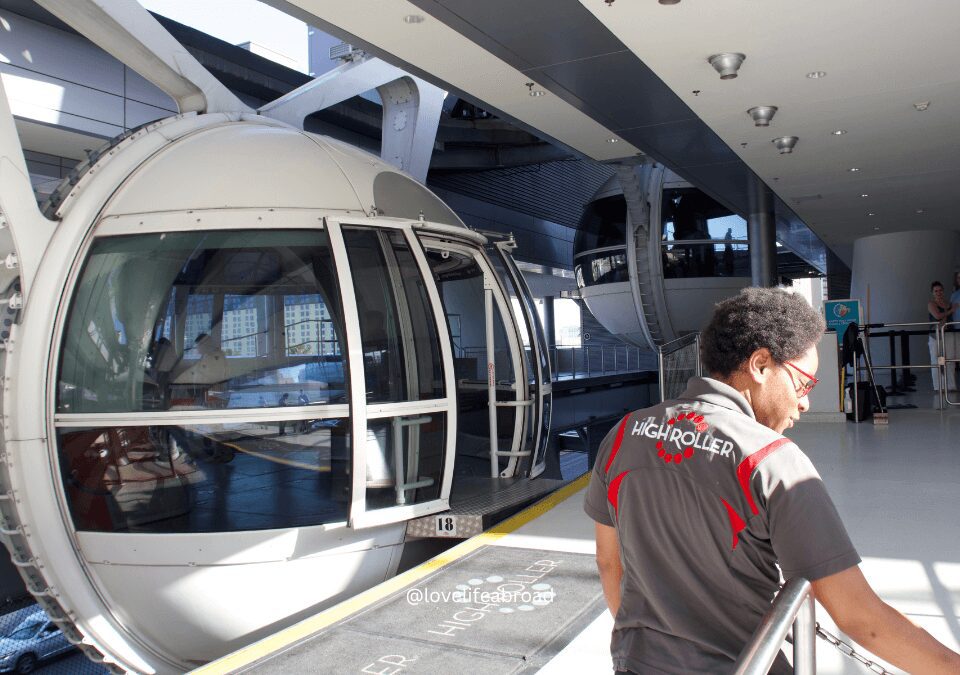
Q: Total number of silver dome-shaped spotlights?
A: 3